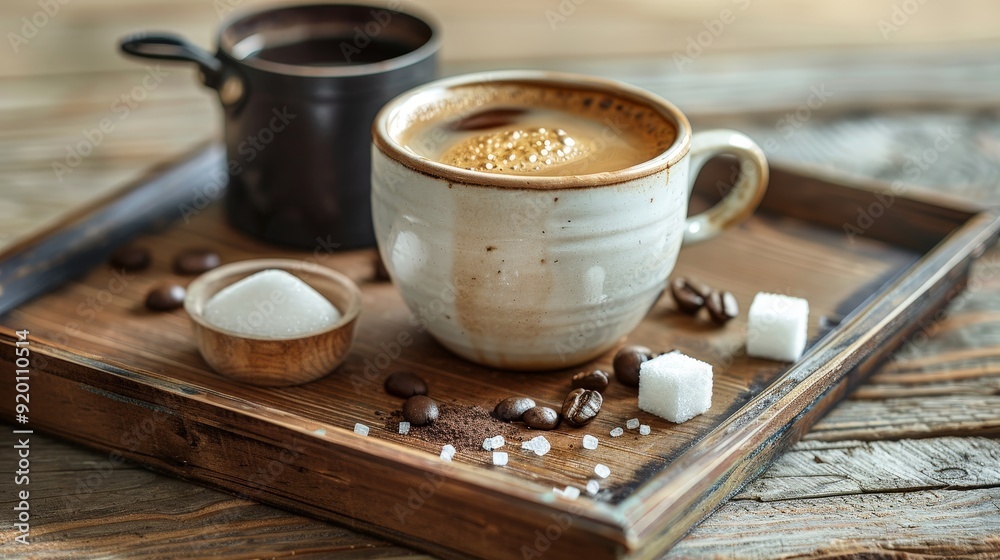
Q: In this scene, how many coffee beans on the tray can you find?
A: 13